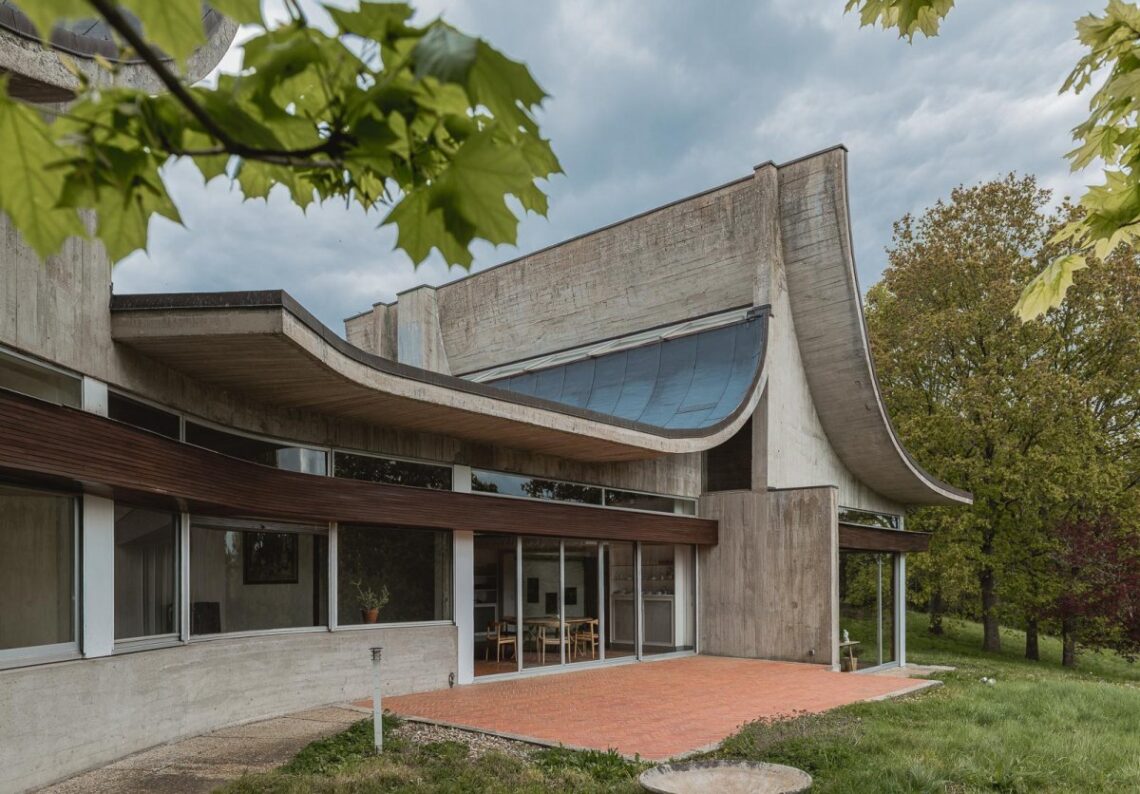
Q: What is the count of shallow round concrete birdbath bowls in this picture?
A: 1